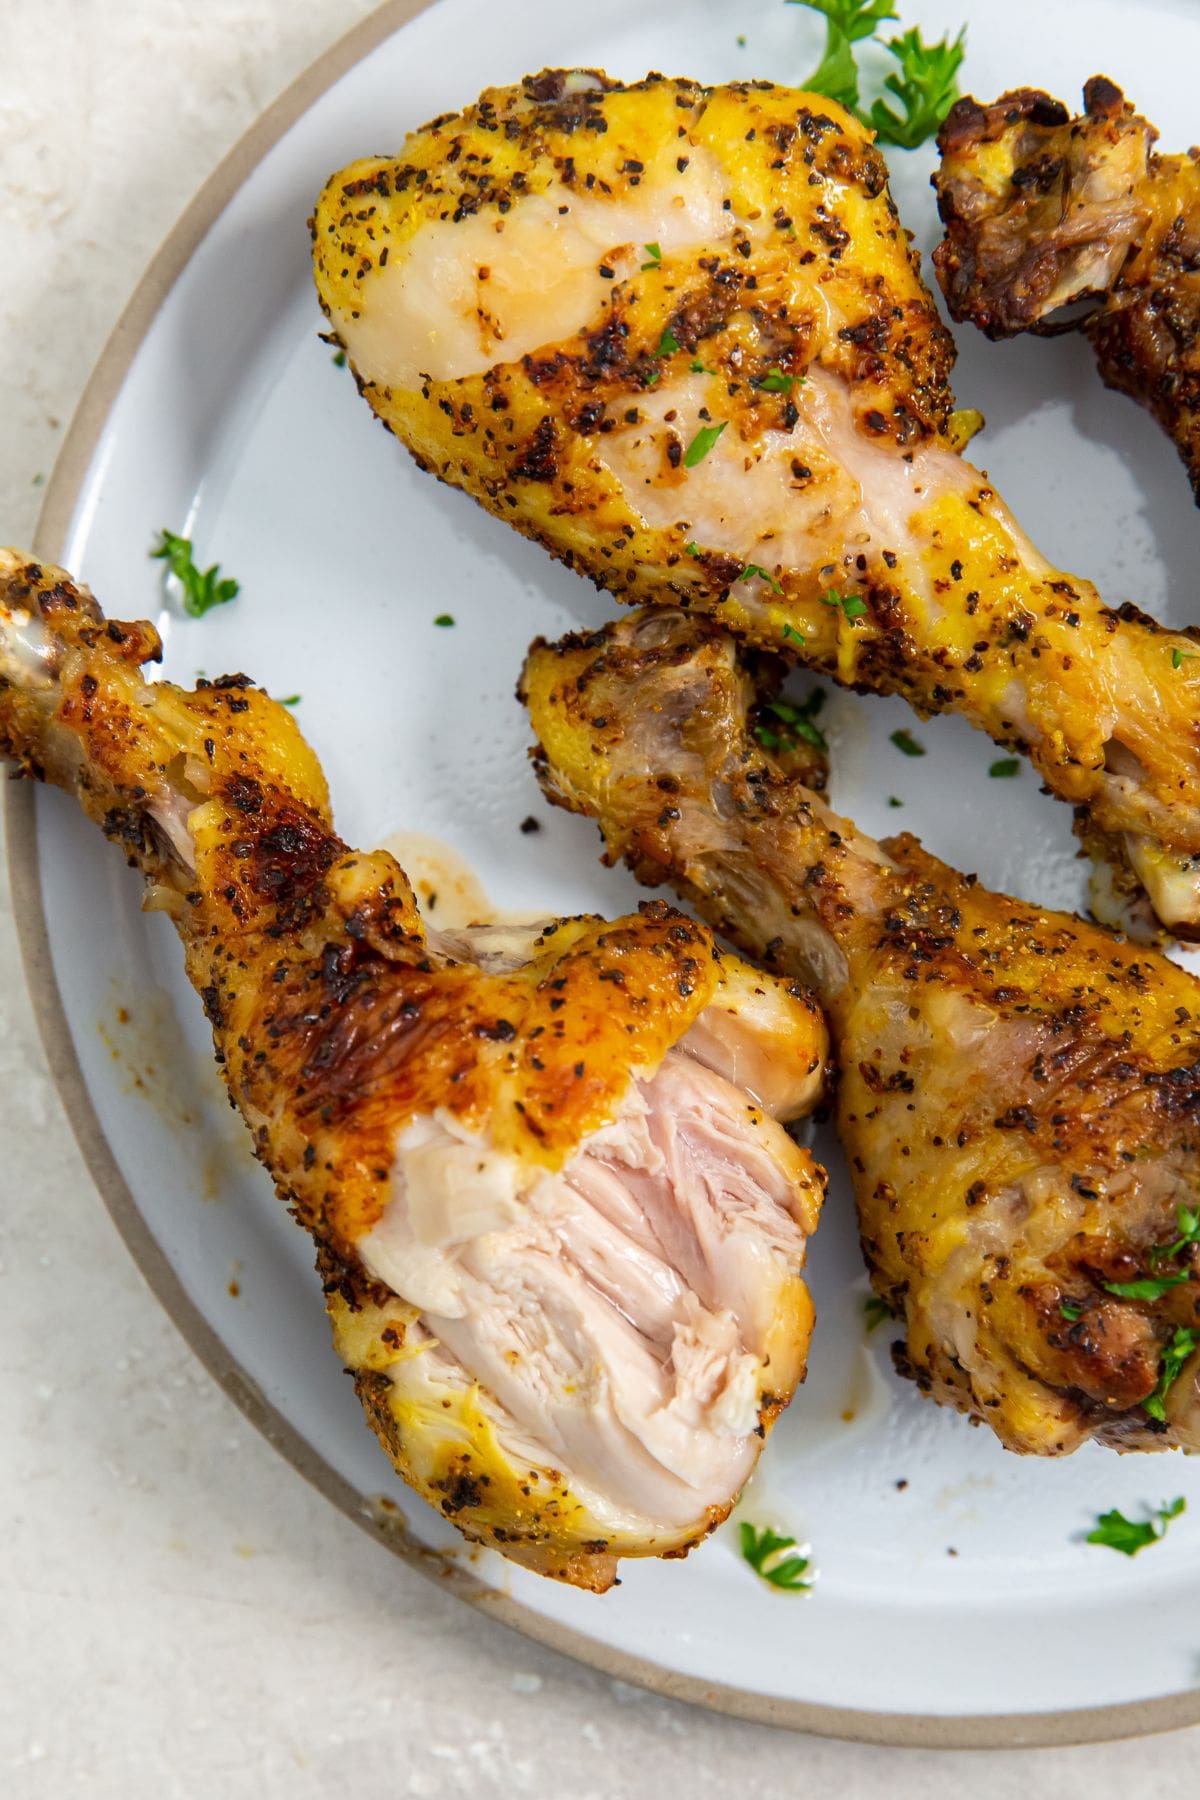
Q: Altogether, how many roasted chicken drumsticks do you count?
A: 4